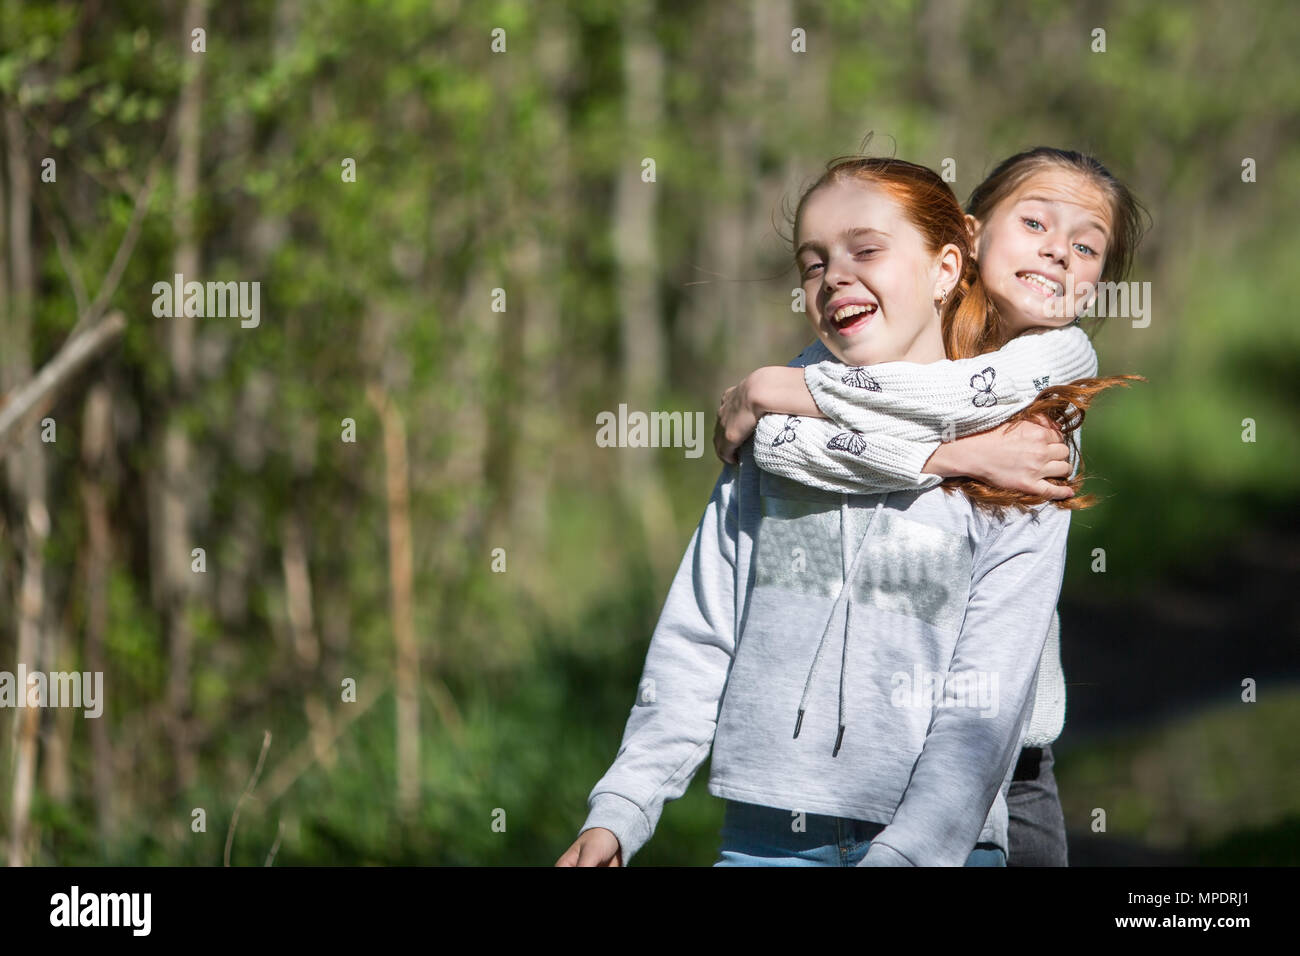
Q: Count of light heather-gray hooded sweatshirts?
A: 1